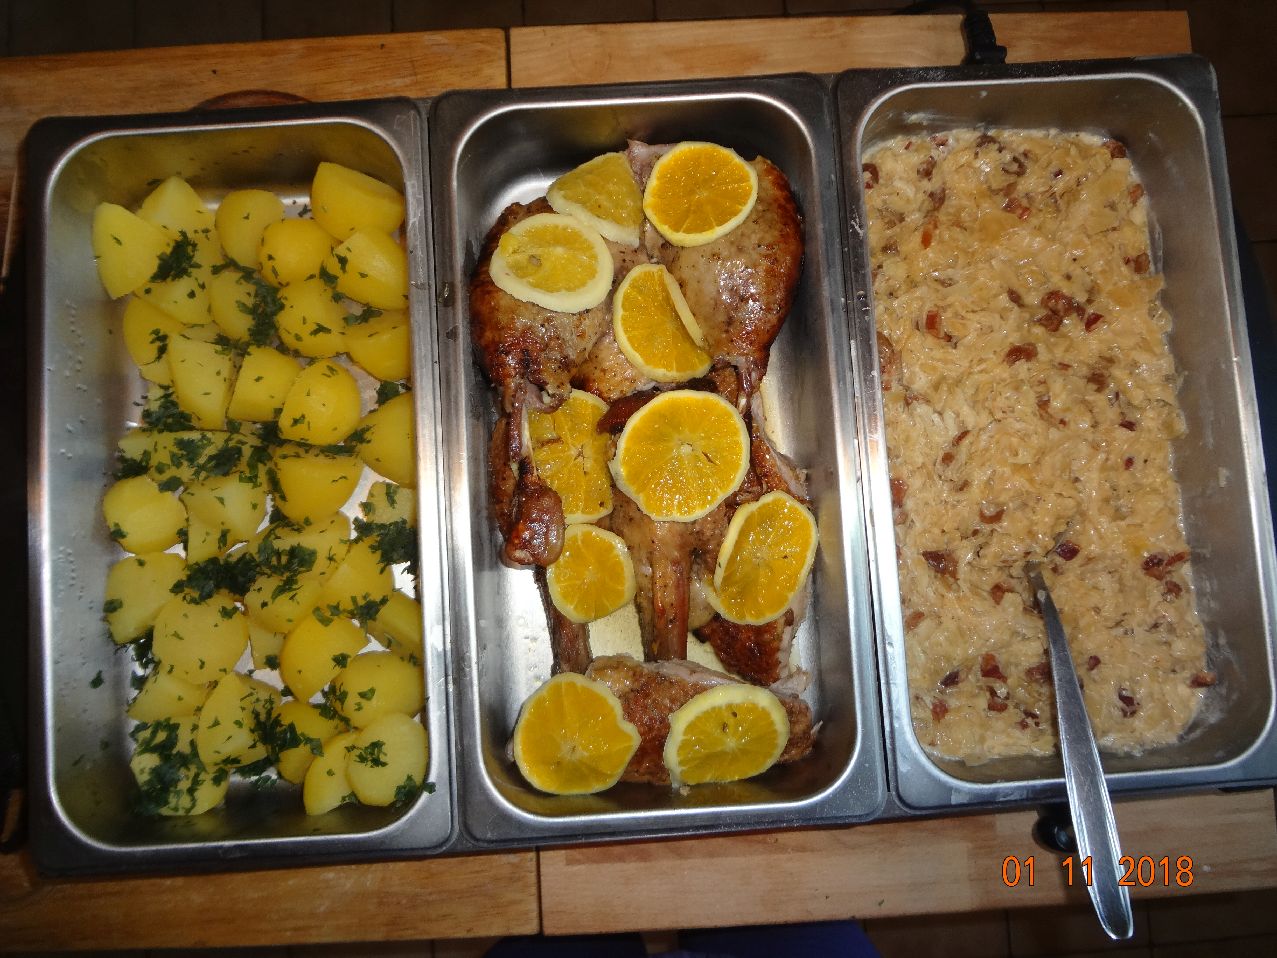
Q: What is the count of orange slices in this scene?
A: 10